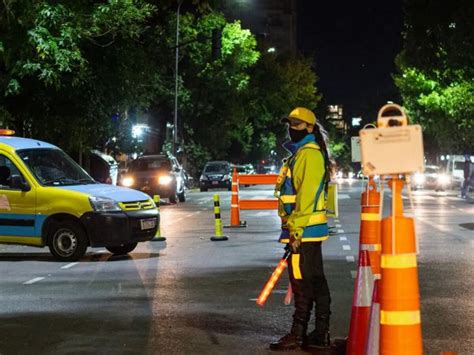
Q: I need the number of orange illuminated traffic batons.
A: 1